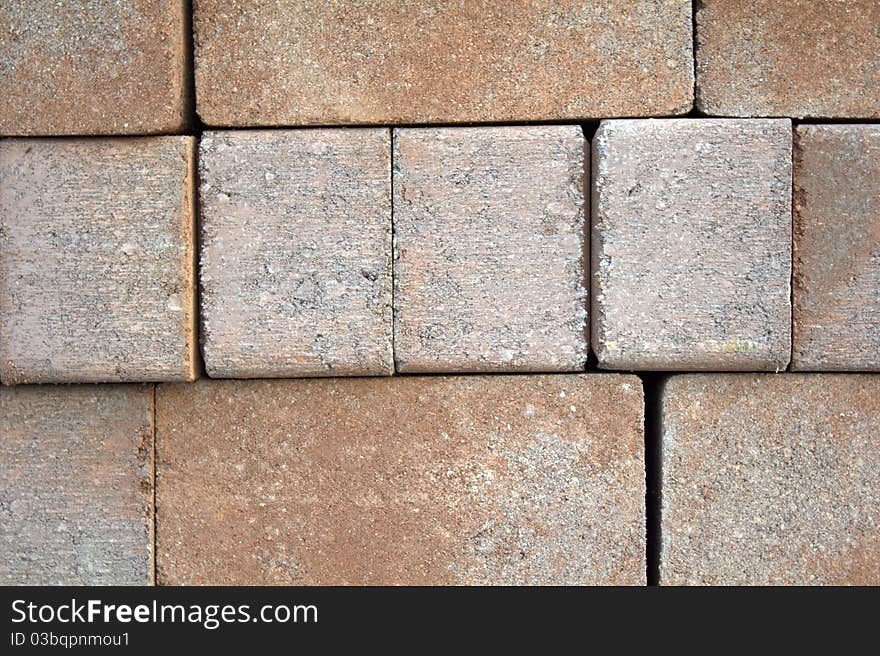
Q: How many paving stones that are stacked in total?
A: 11